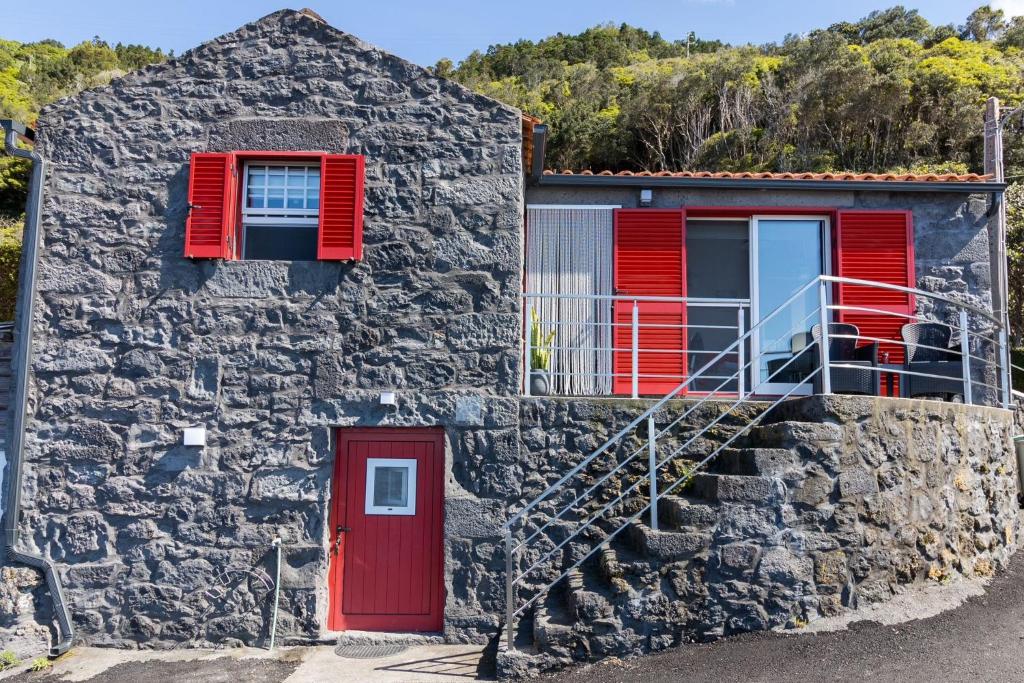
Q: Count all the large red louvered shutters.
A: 2